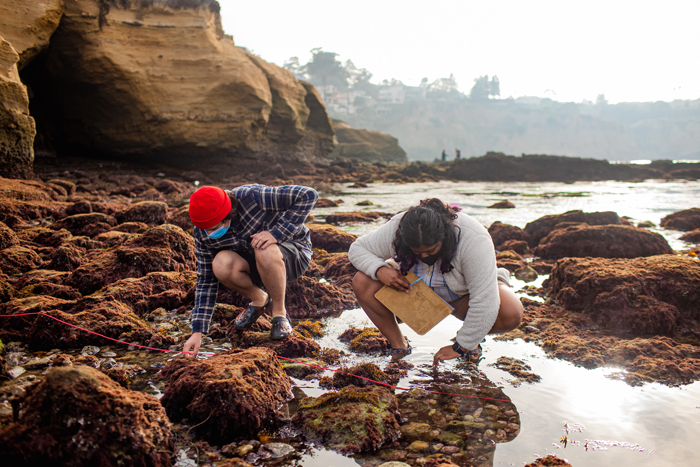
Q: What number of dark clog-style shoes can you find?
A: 2